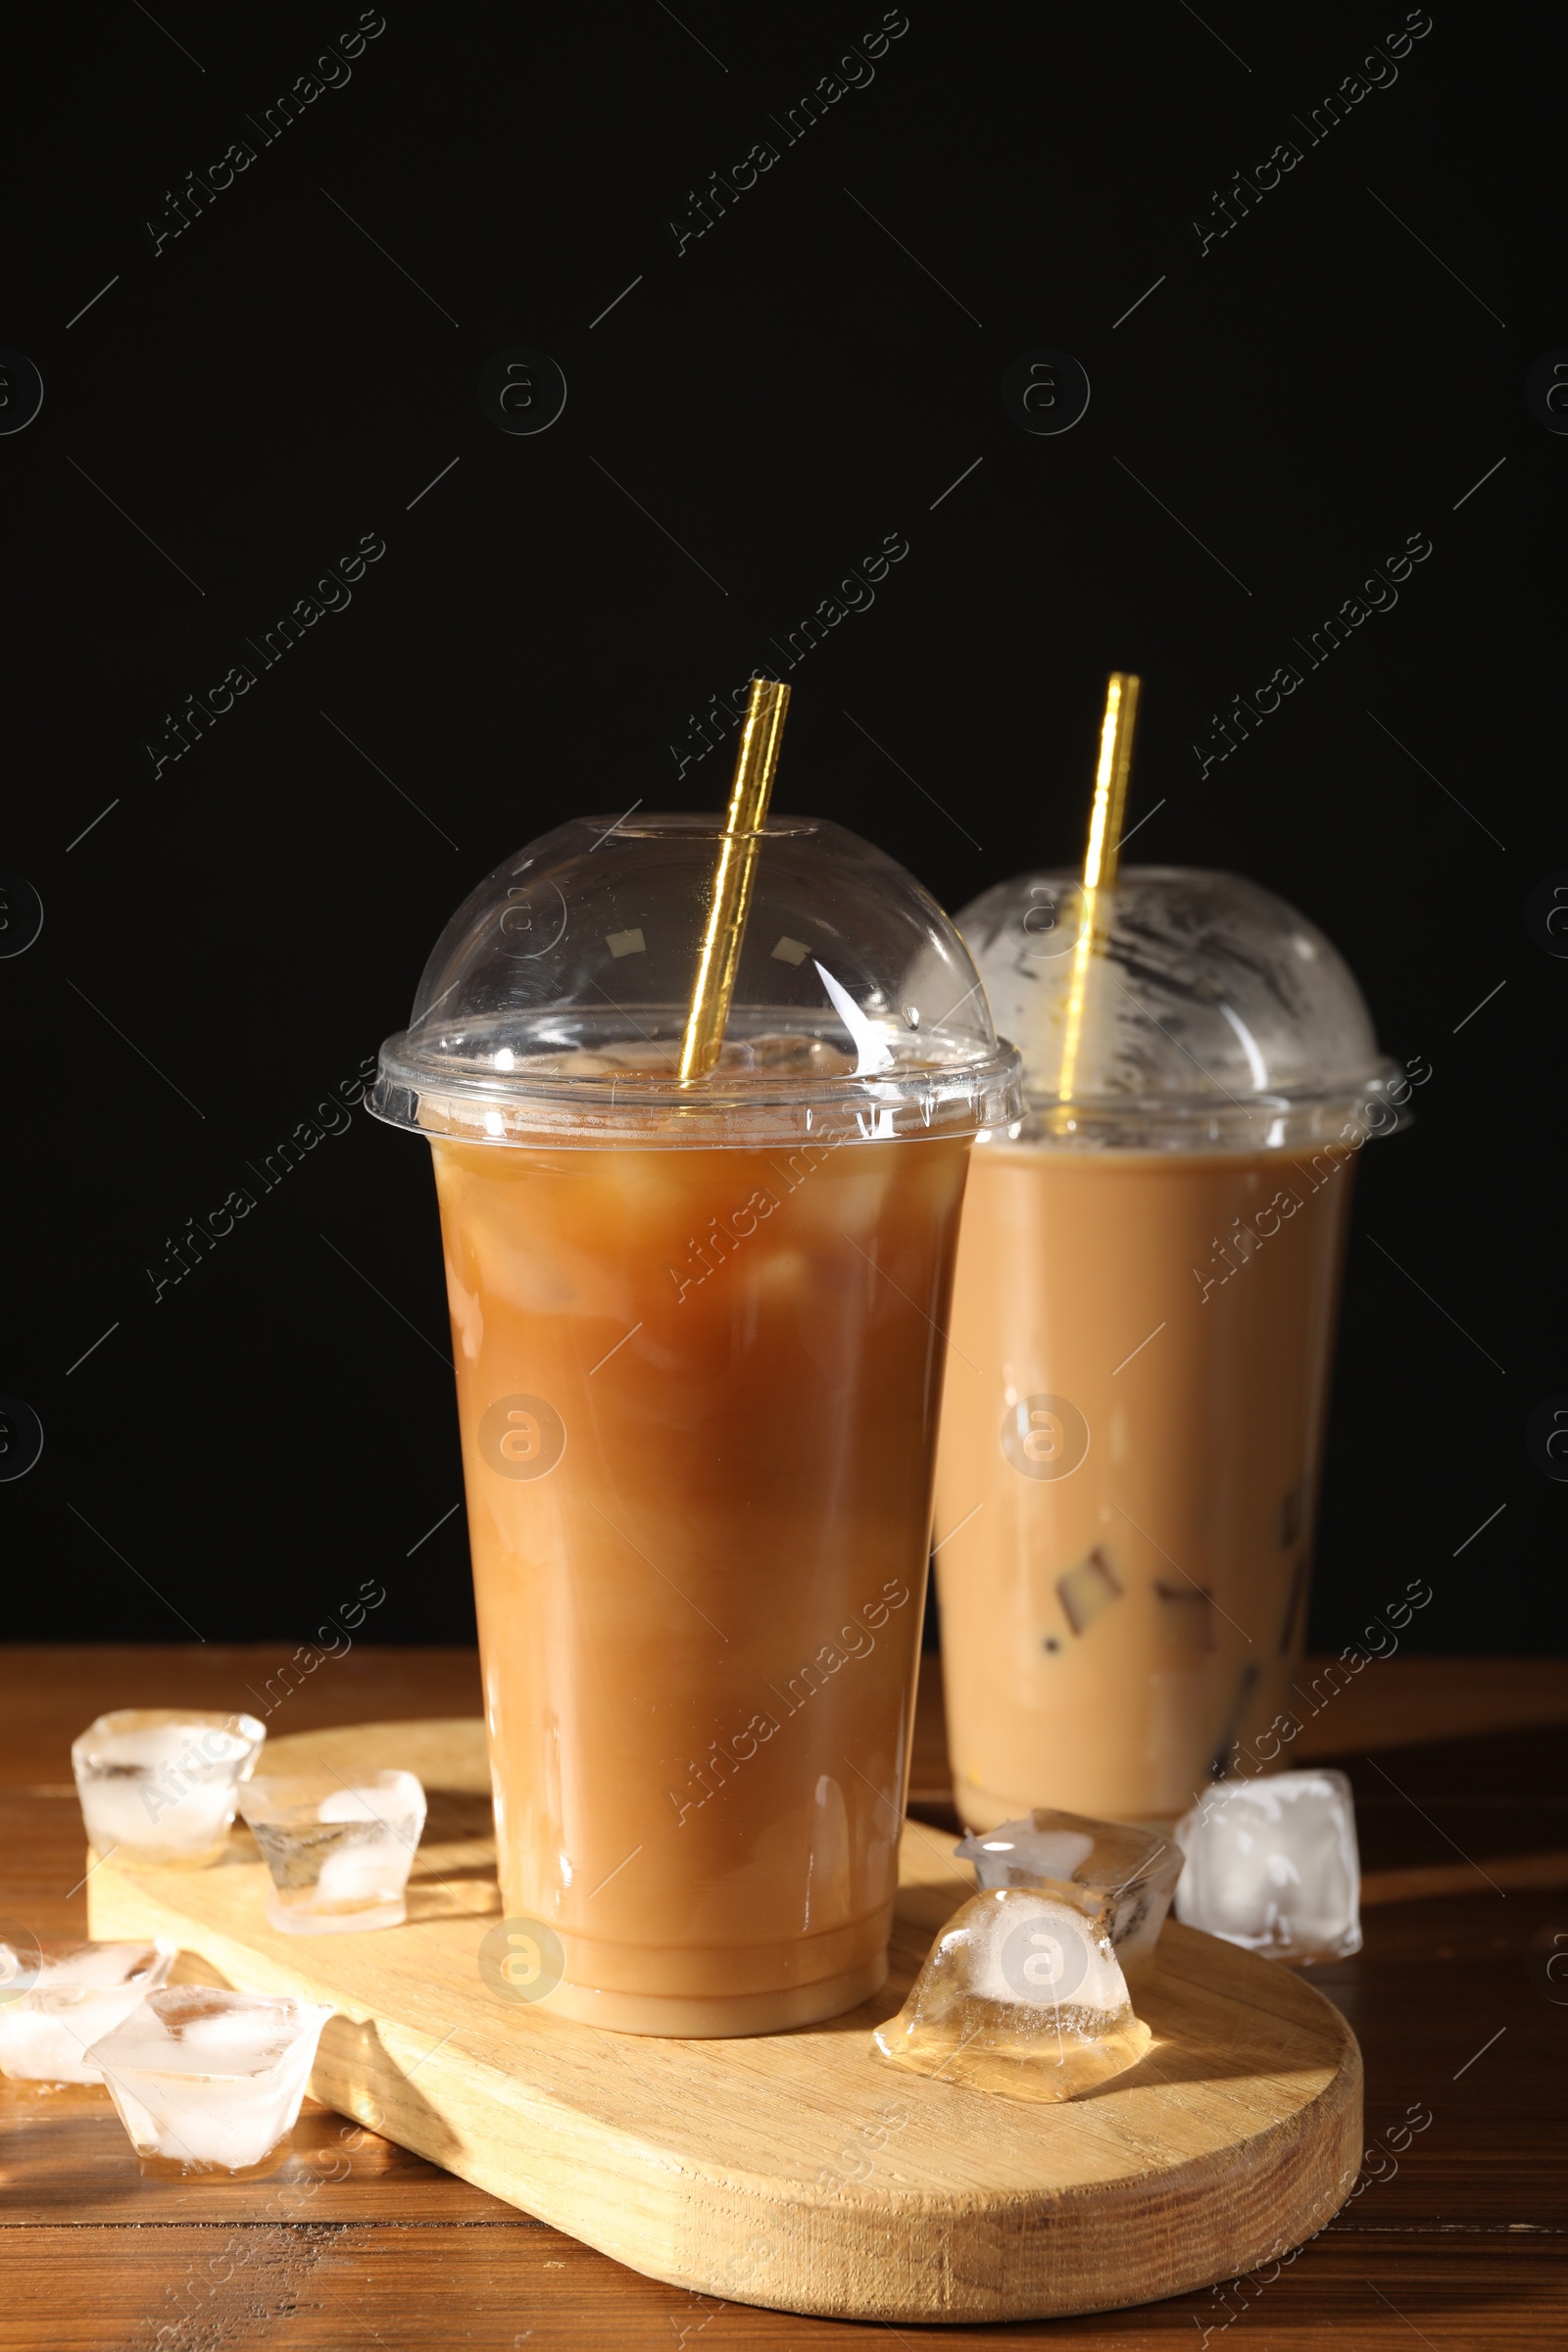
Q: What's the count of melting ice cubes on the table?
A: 7